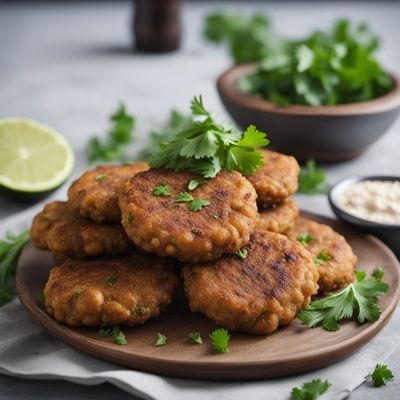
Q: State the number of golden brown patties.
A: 8